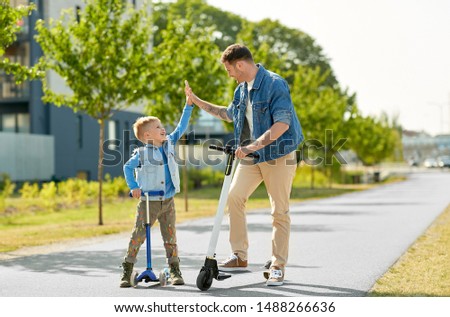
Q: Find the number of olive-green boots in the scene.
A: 2